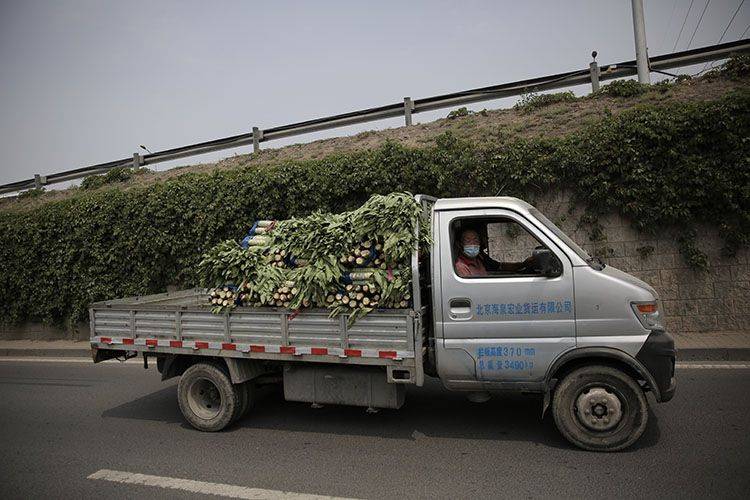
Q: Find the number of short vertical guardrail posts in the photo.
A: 5